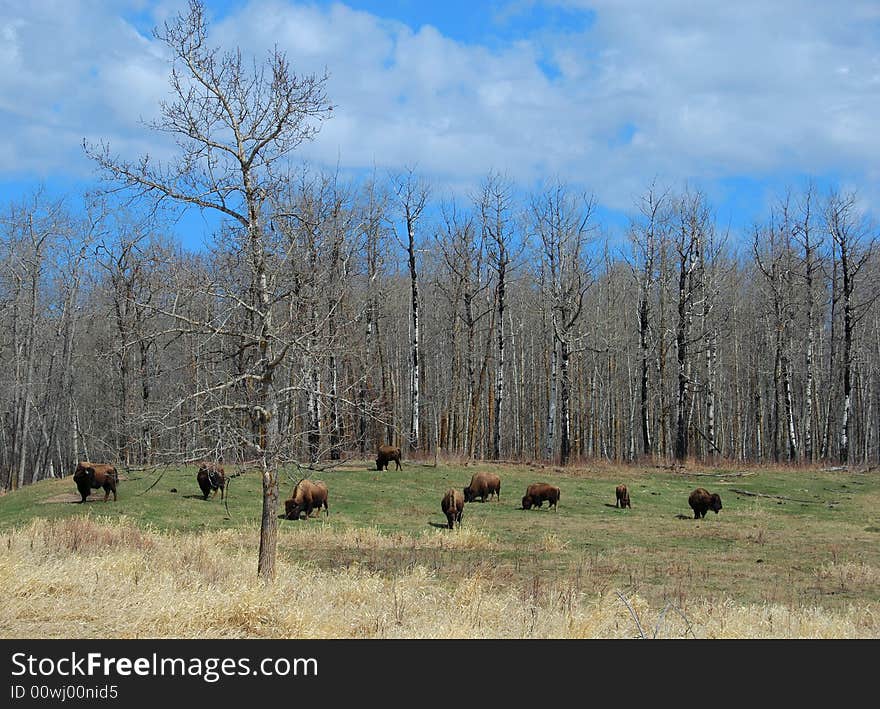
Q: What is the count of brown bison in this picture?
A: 9